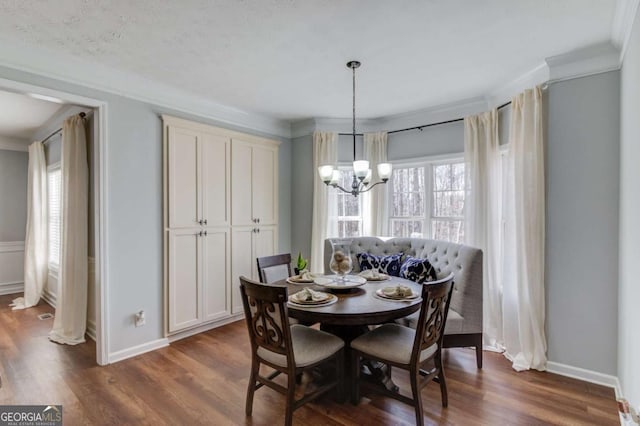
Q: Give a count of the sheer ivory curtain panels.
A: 6